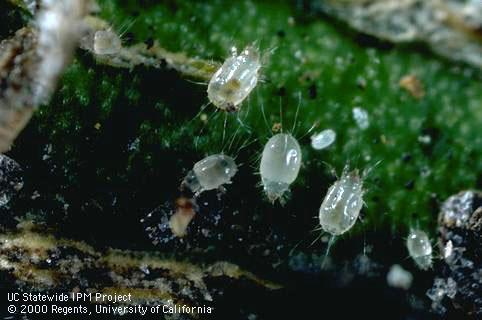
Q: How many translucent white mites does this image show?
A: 6